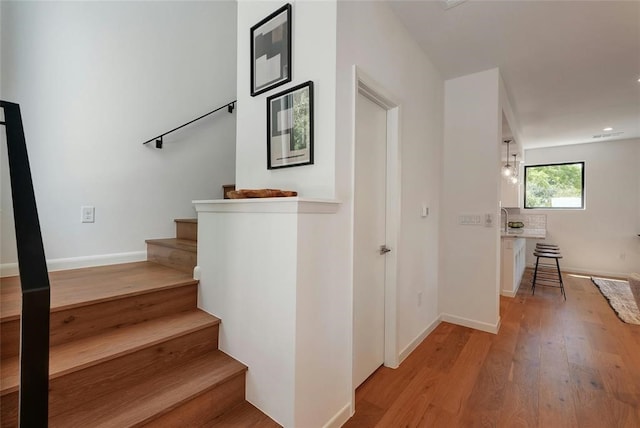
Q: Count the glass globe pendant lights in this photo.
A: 2